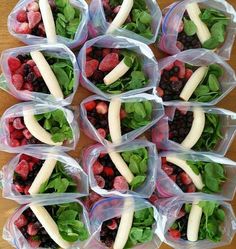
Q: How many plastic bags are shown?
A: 15